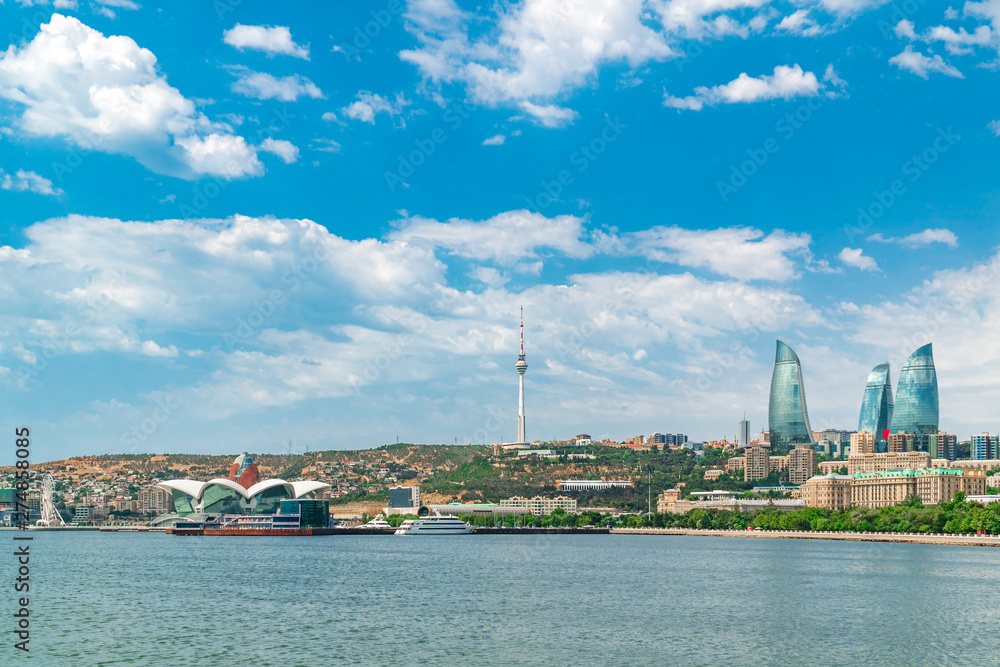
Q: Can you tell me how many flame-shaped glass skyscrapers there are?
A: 3